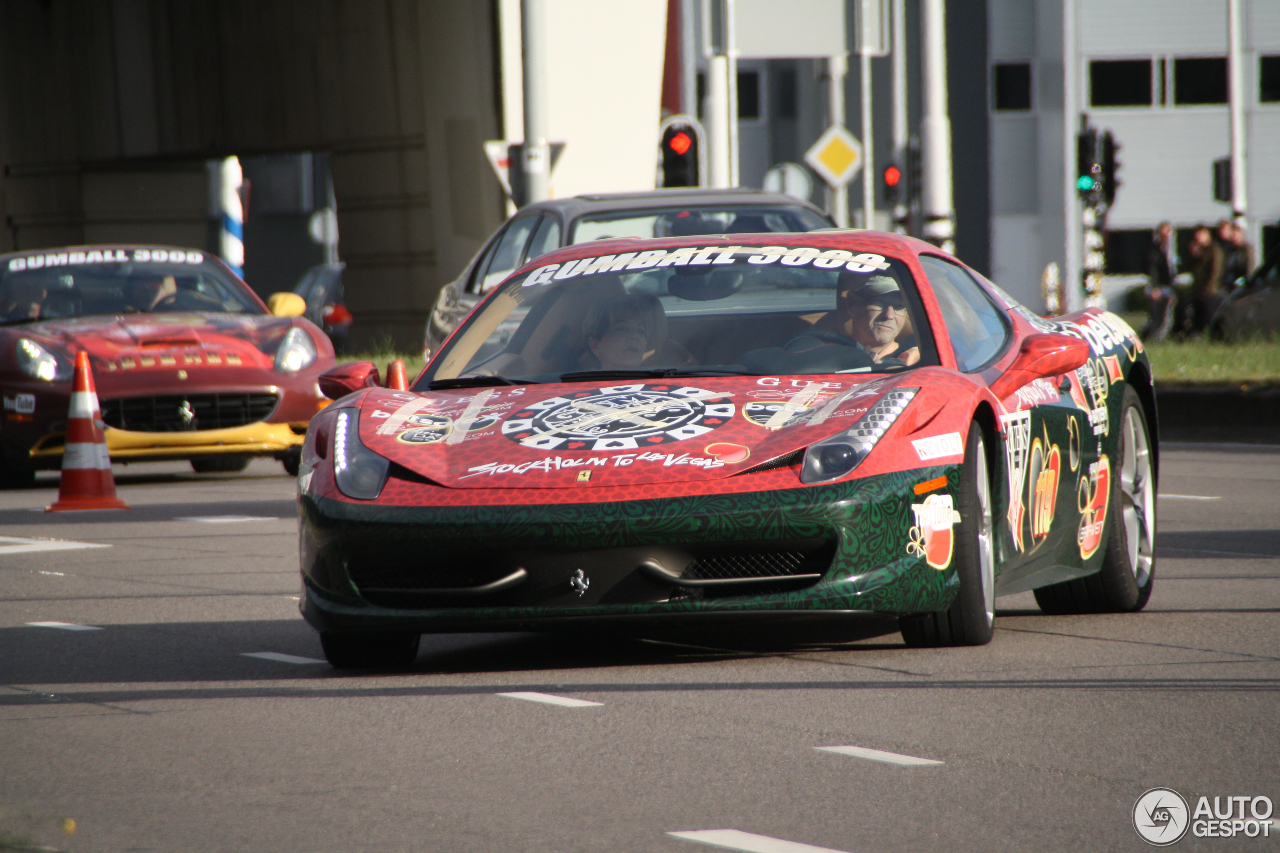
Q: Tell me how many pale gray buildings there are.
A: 1